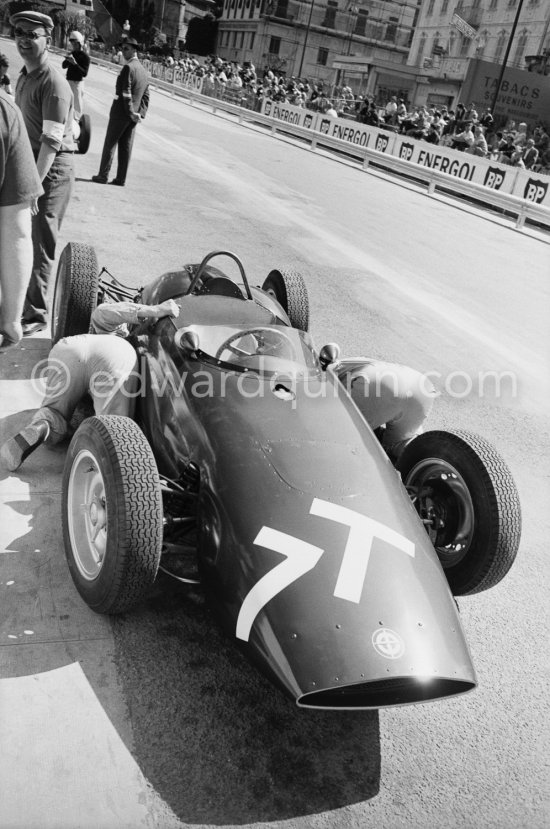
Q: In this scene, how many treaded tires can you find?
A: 4